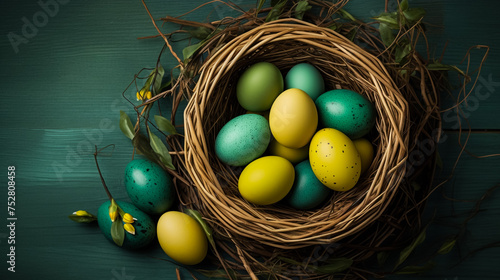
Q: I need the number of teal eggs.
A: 6